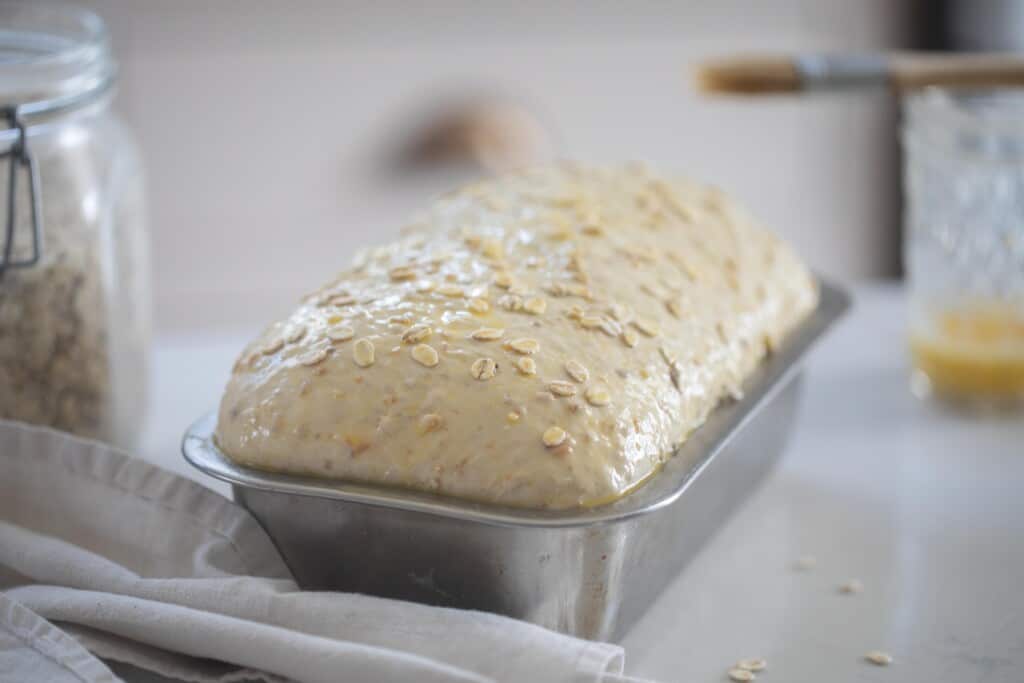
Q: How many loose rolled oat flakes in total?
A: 5